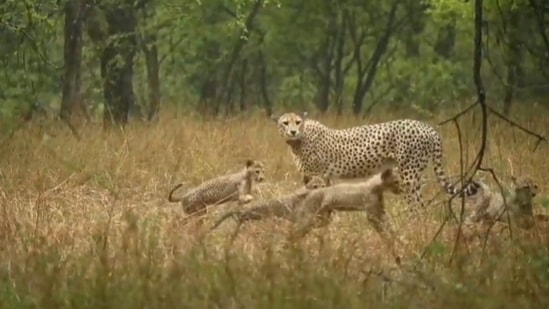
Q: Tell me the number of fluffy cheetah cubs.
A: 4